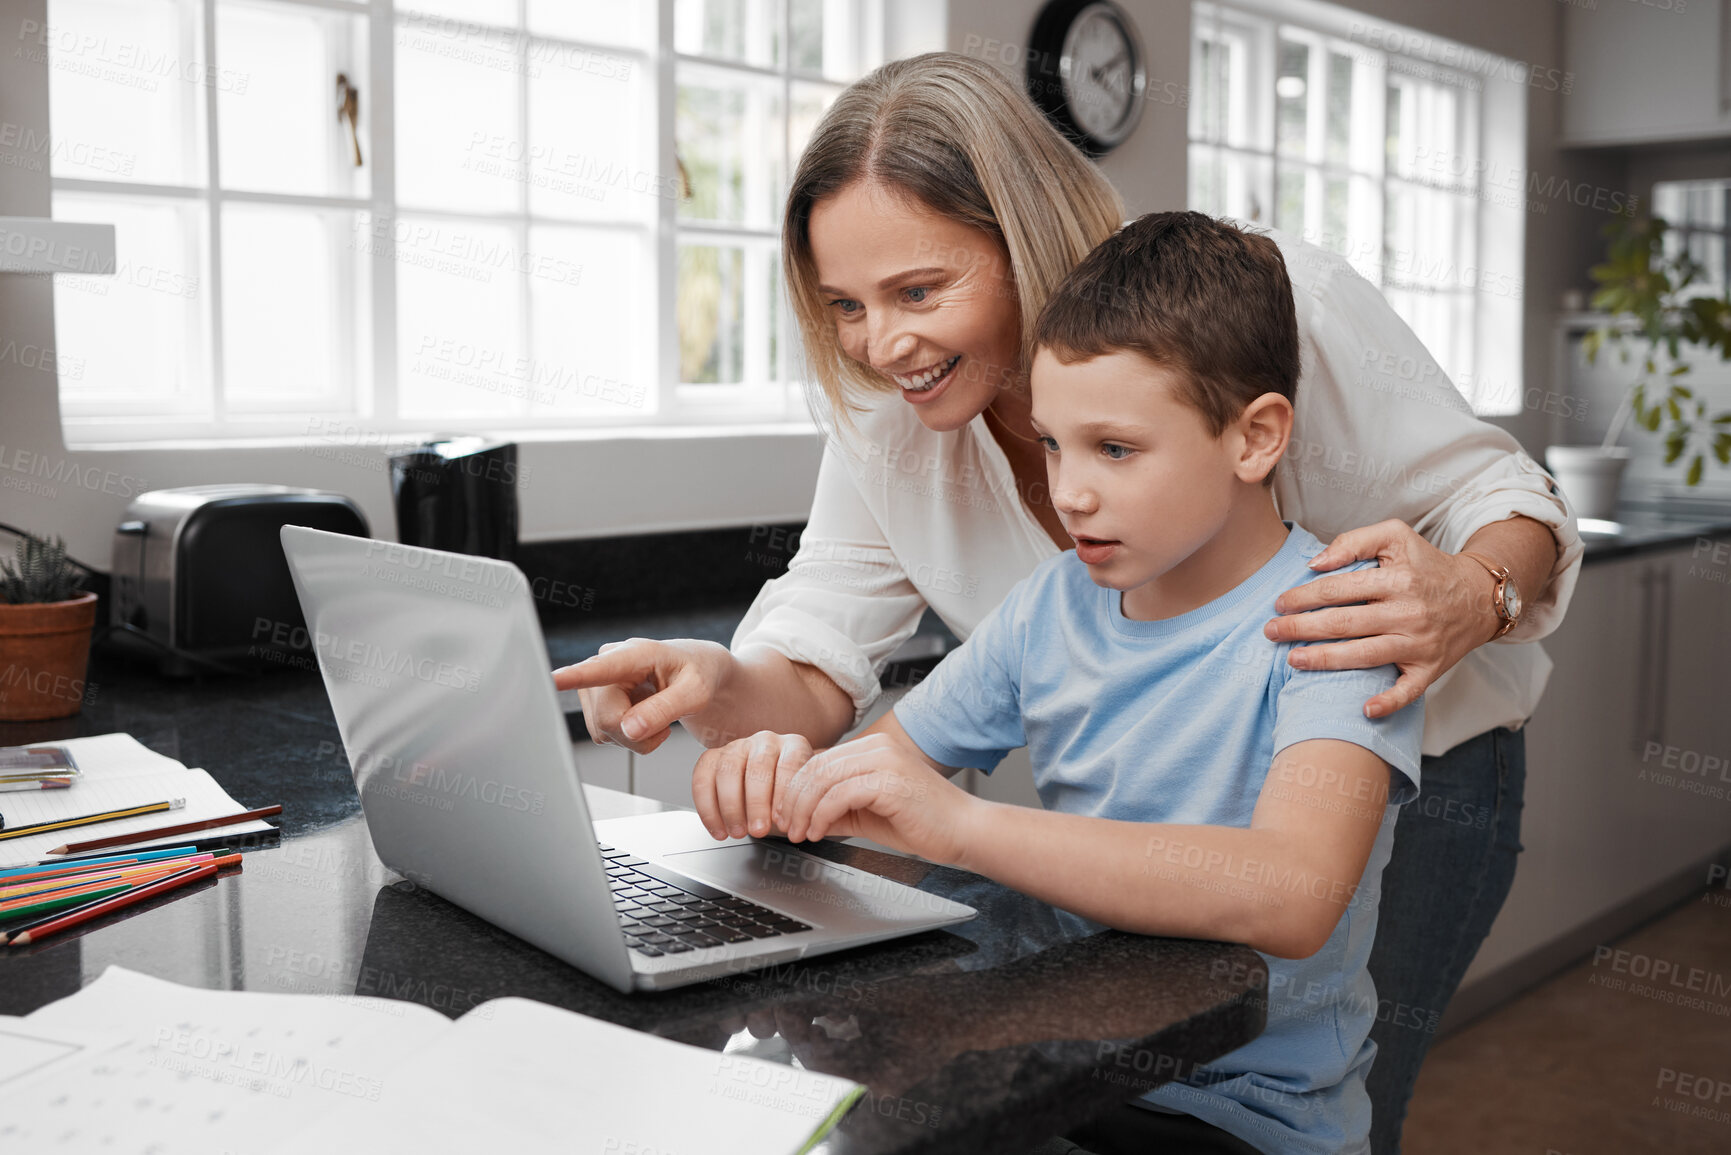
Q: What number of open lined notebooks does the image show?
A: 1